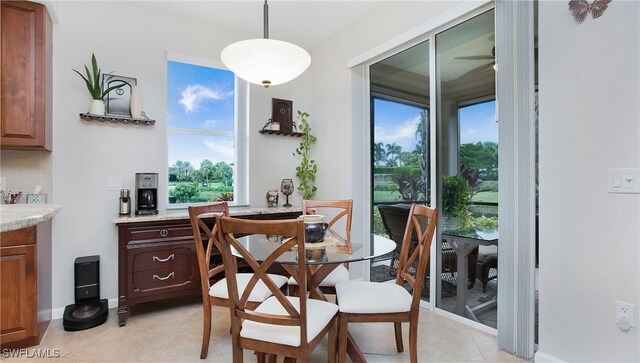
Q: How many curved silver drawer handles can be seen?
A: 2